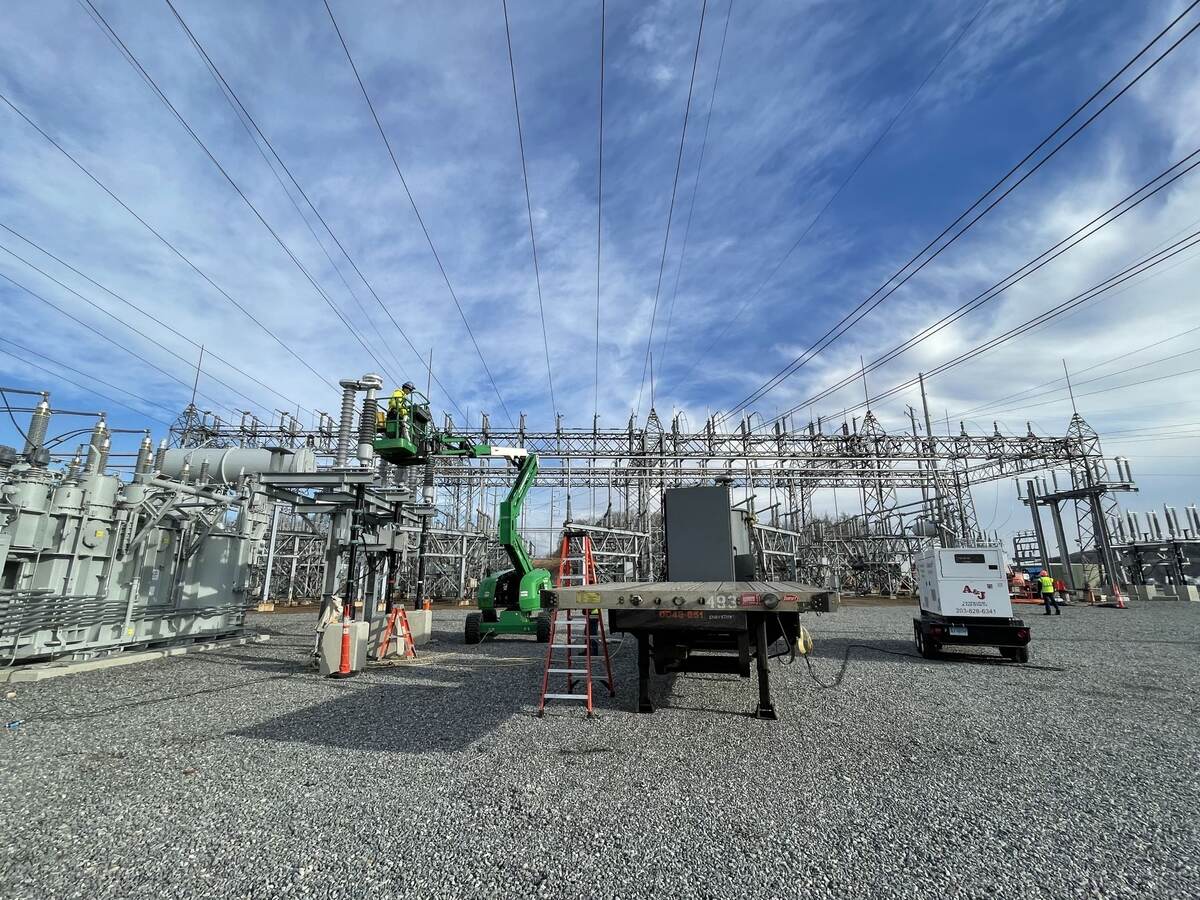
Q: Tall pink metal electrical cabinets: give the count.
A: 0